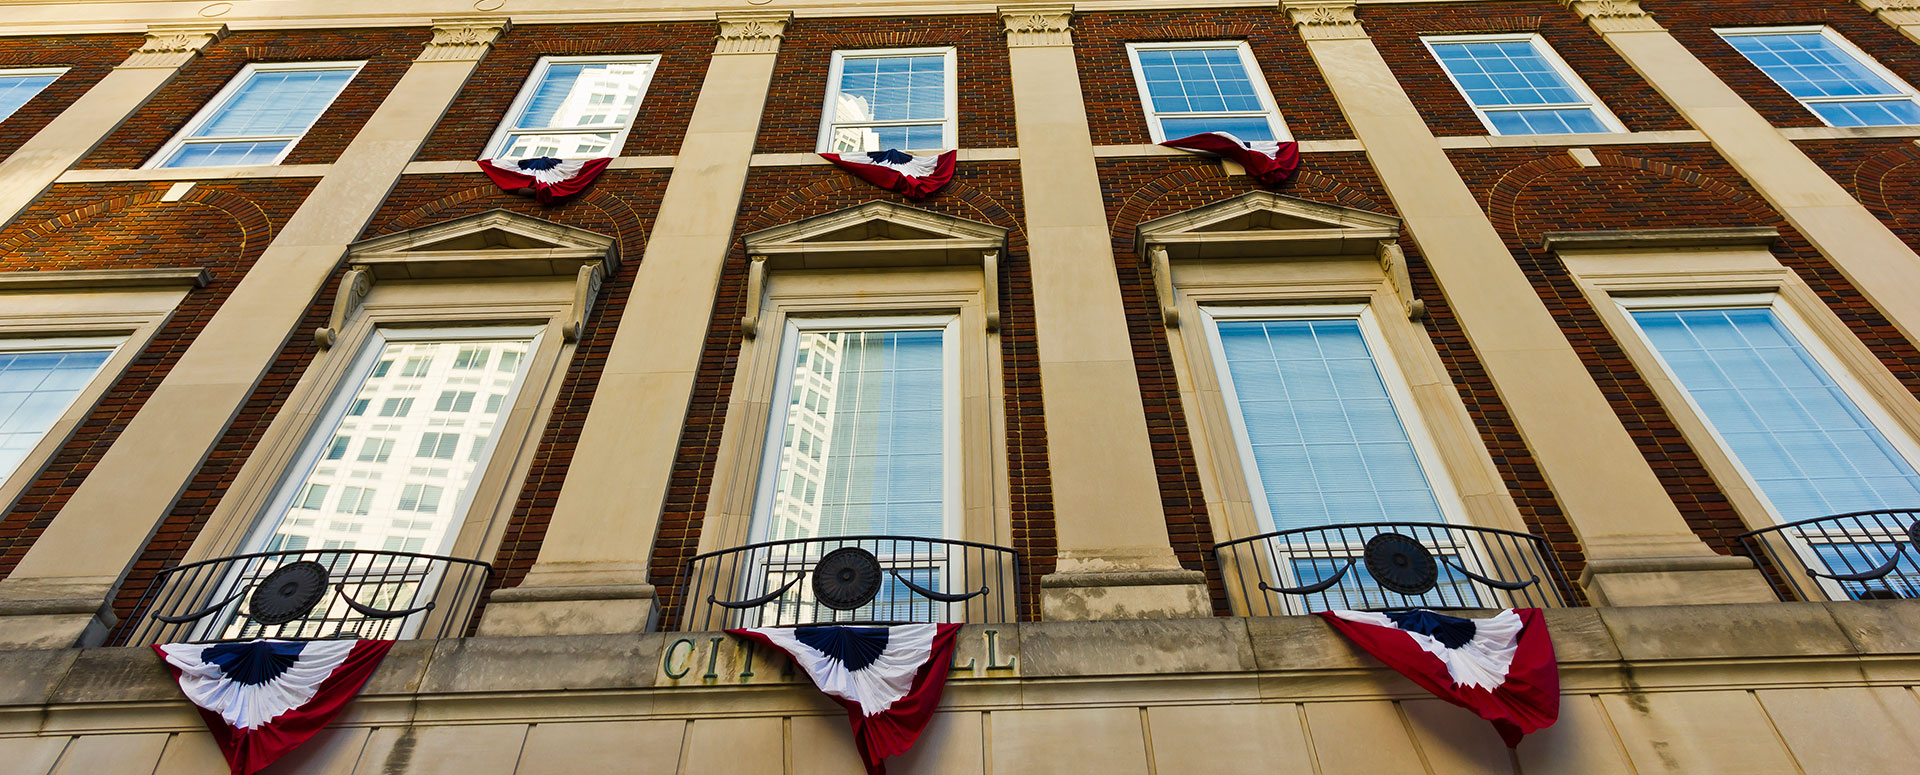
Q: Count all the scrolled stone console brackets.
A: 6